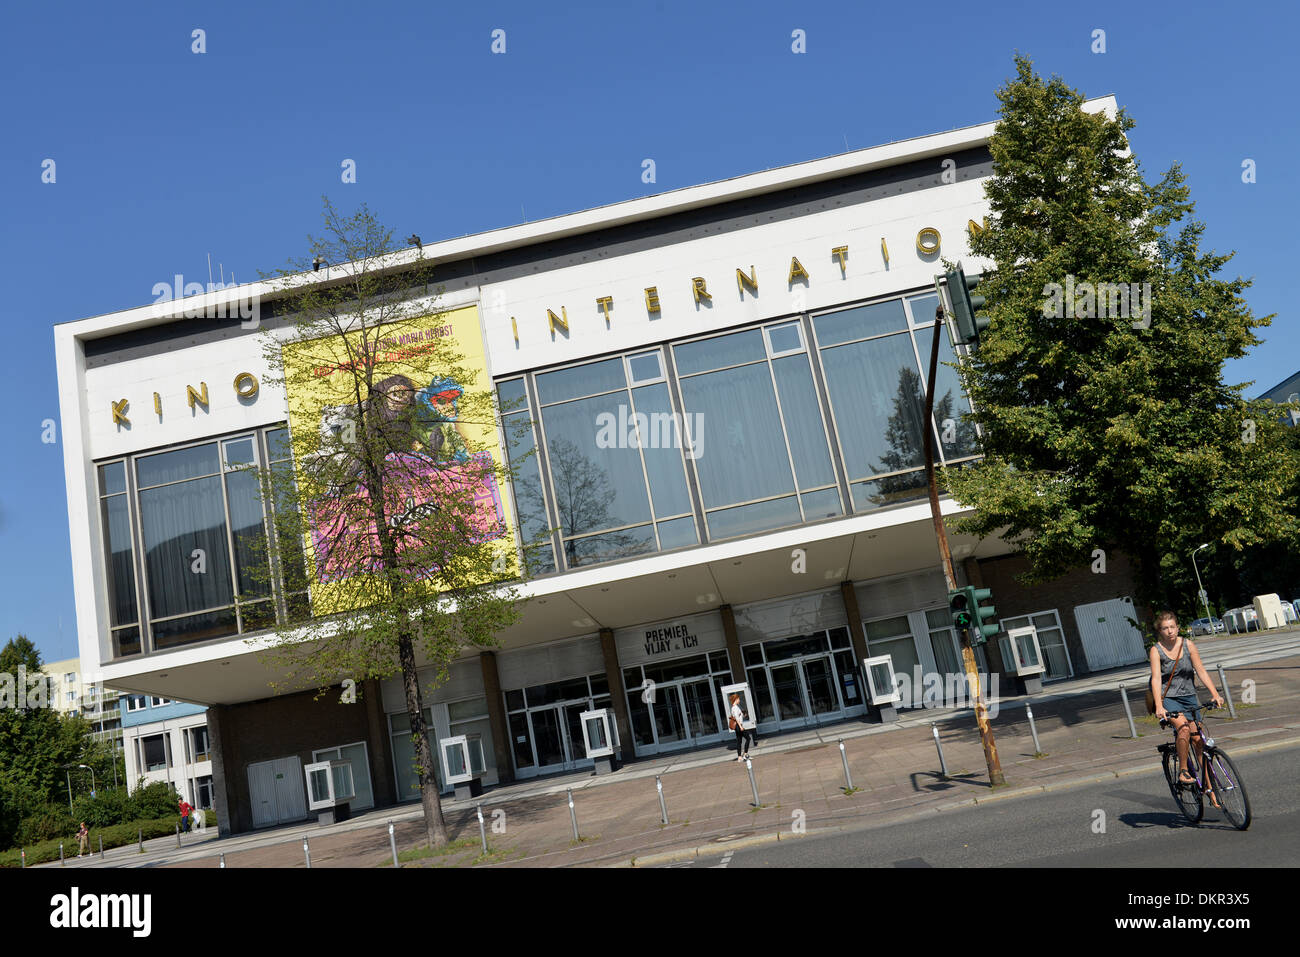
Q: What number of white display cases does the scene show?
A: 6